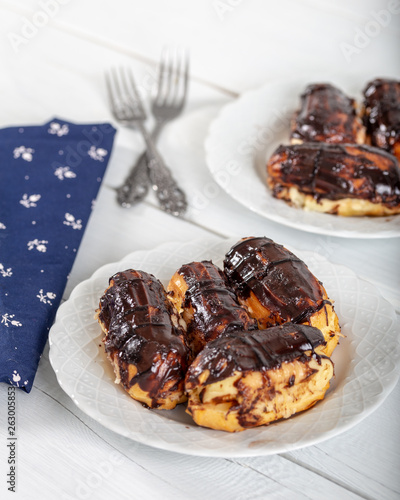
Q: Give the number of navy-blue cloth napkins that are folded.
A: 1